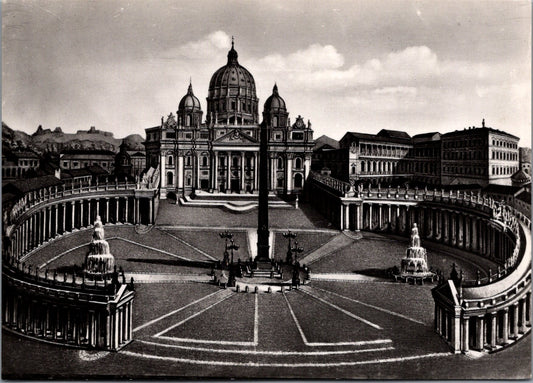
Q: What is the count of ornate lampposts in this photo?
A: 4